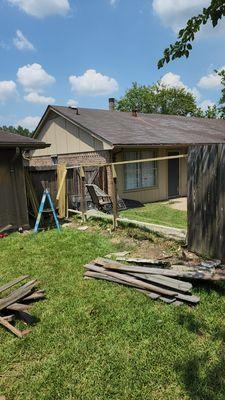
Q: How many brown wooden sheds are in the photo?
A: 1